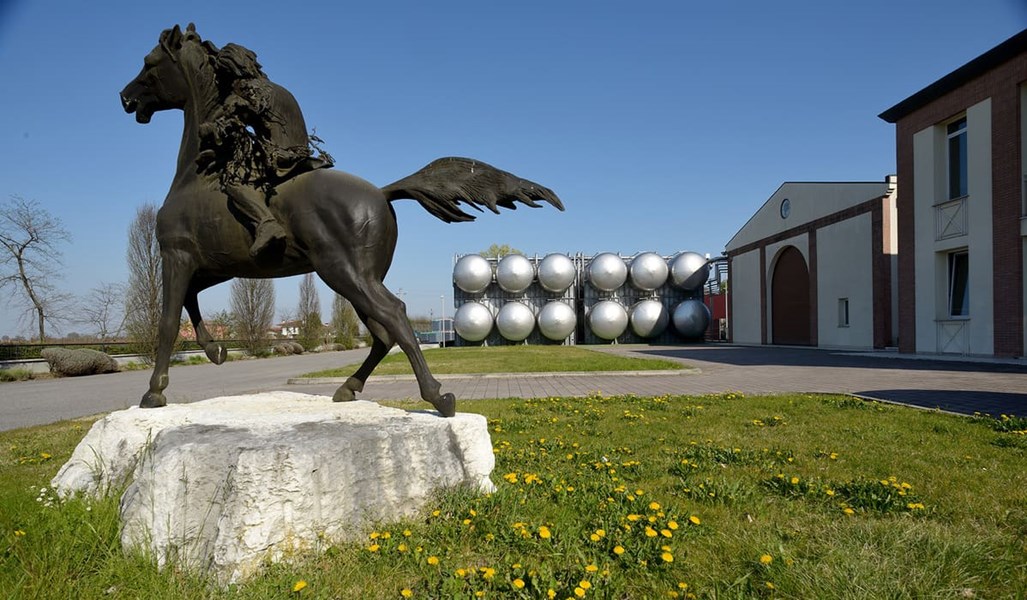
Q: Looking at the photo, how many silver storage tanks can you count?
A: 12